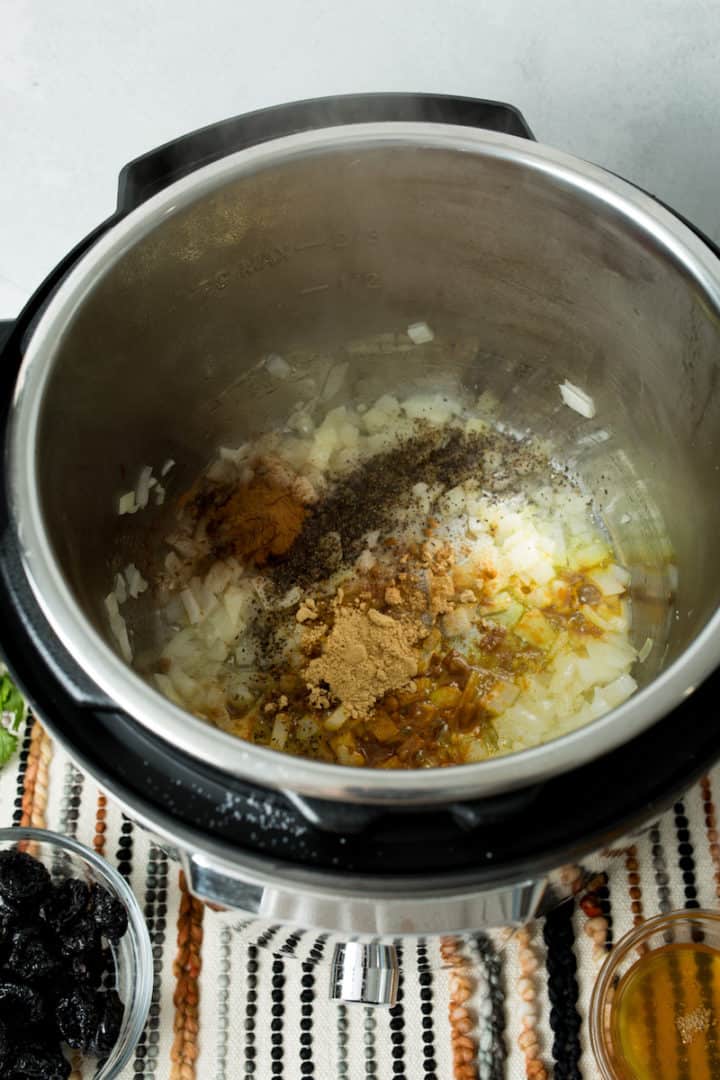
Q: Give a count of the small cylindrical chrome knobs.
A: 1